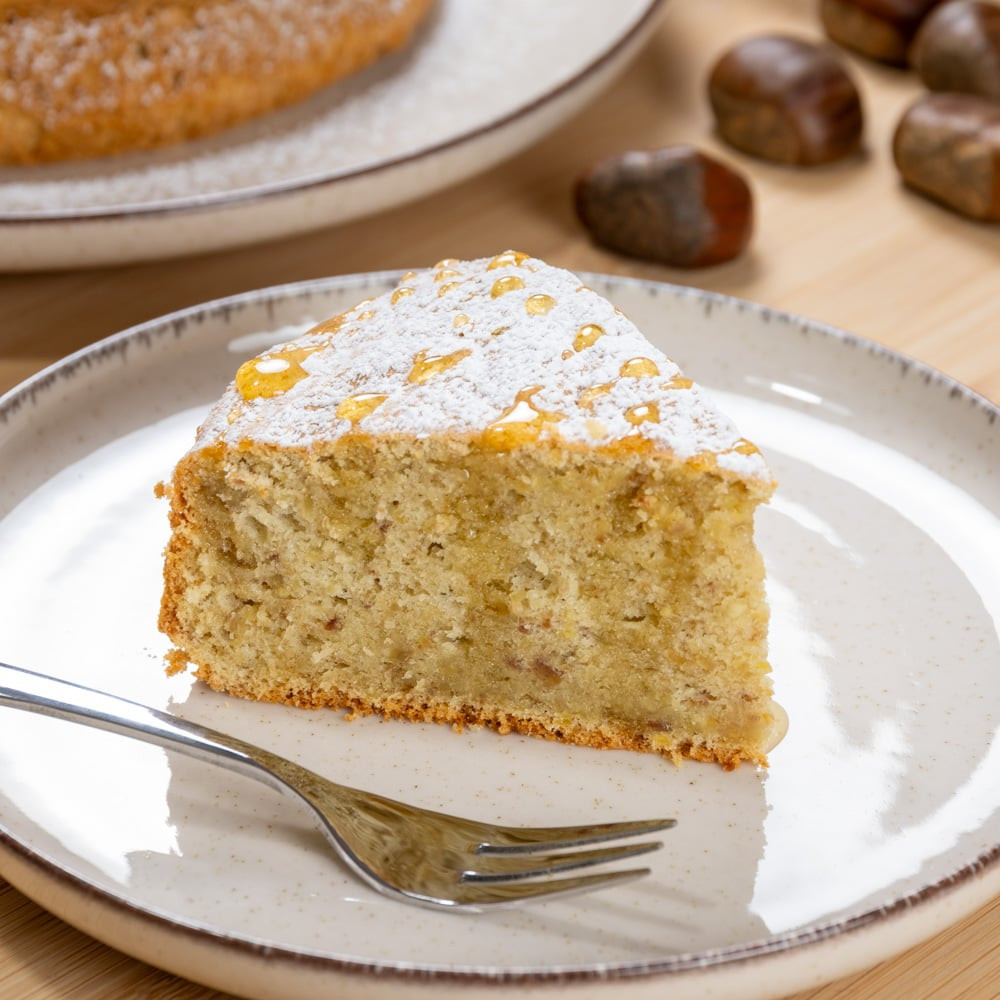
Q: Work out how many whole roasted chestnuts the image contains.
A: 5